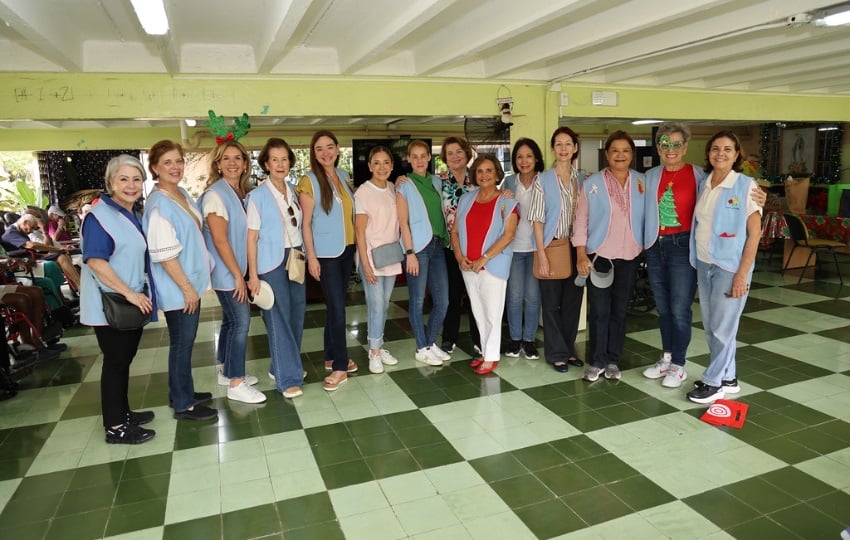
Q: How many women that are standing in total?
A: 14